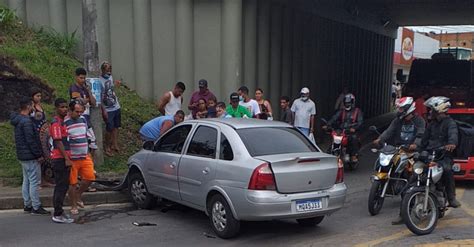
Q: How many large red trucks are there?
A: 1